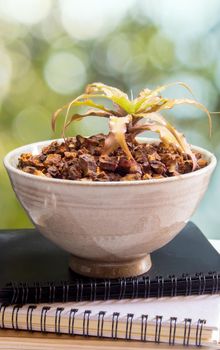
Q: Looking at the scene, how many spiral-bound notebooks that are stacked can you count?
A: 2